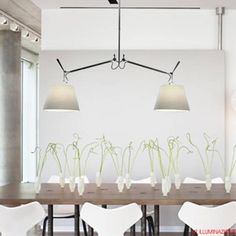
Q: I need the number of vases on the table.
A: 13